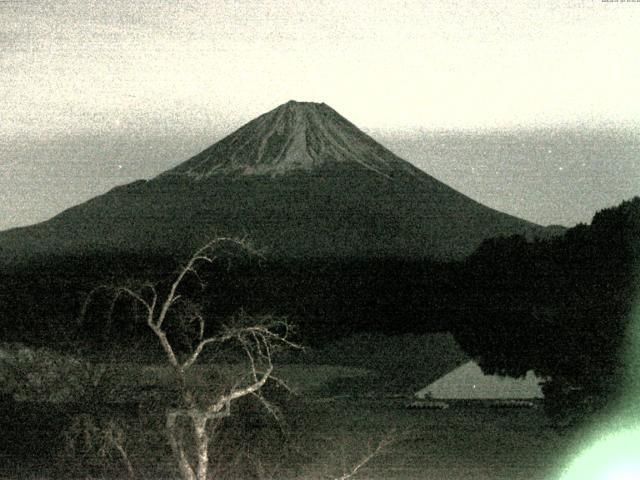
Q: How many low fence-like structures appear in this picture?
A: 2